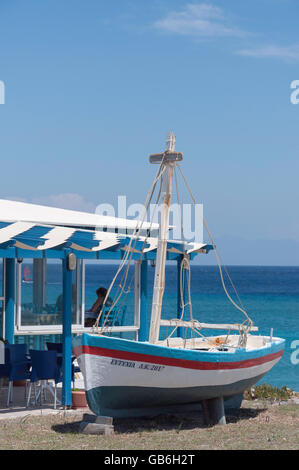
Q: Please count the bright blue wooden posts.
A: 4